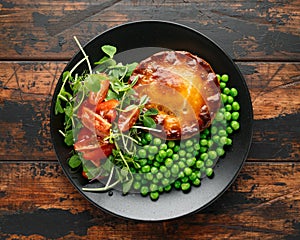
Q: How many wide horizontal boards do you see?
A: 3